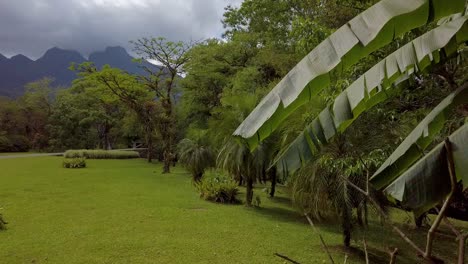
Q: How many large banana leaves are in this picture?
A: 4